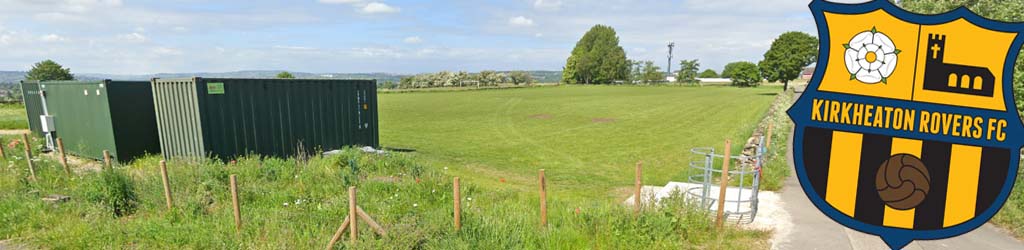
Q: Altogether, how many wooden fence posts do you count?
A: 12